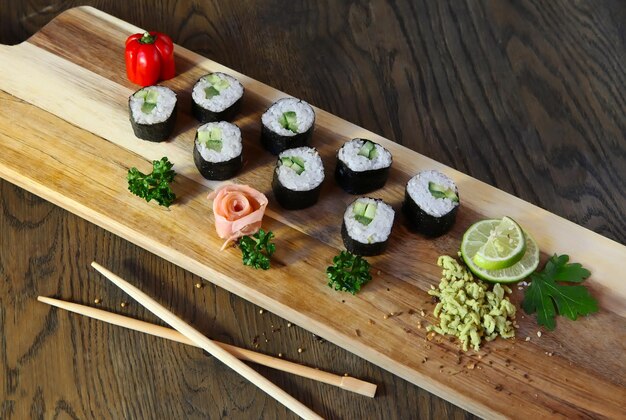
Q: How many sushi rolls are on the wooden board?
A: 8